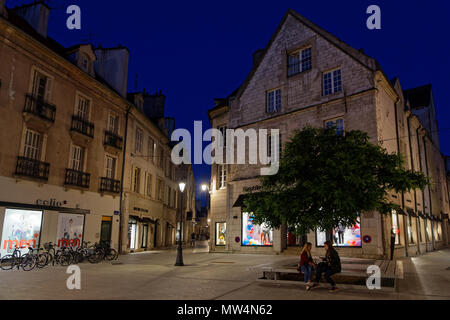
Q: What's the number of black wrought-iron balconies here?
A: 6